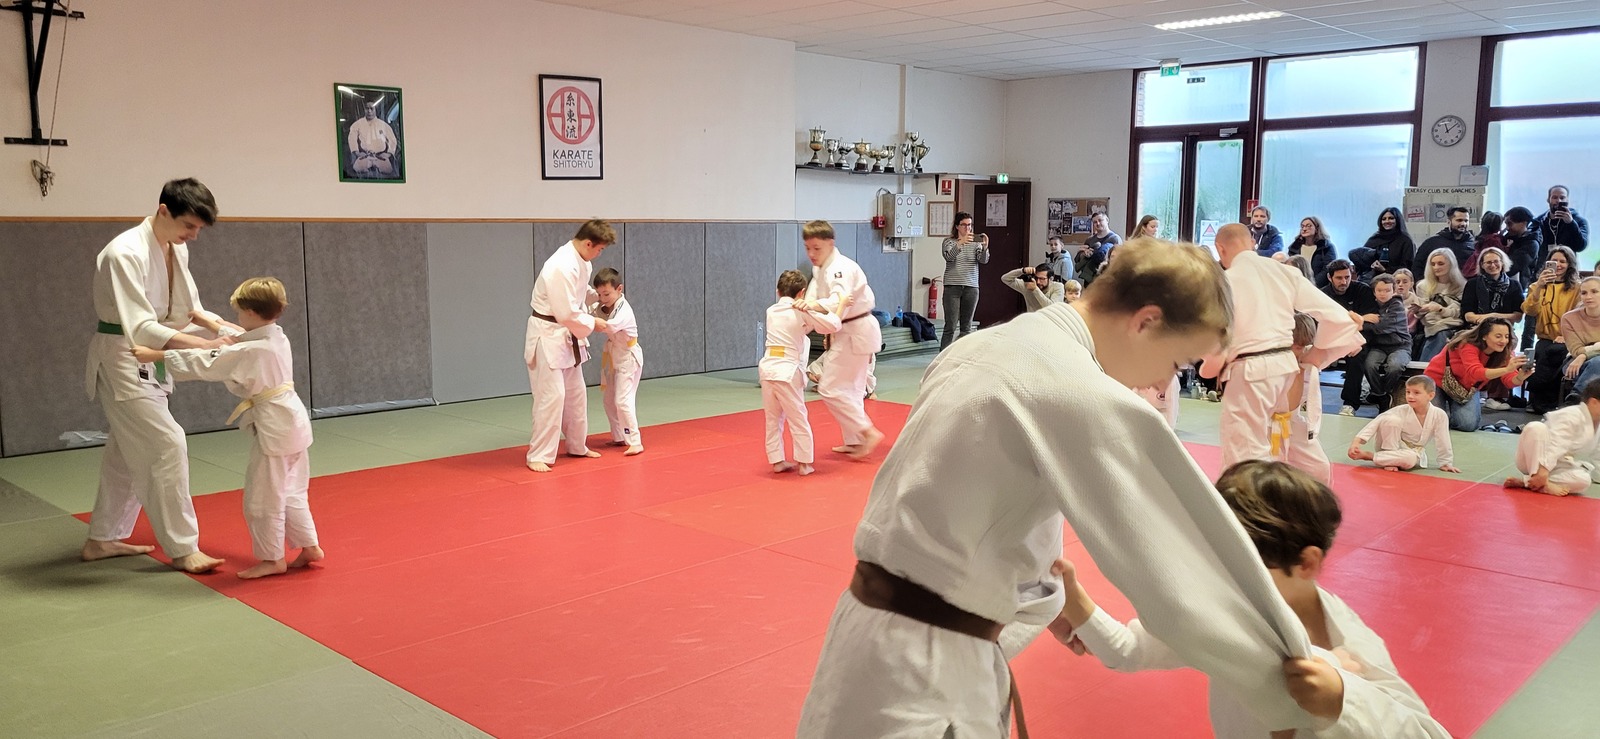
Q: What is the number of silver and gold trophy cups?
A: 9